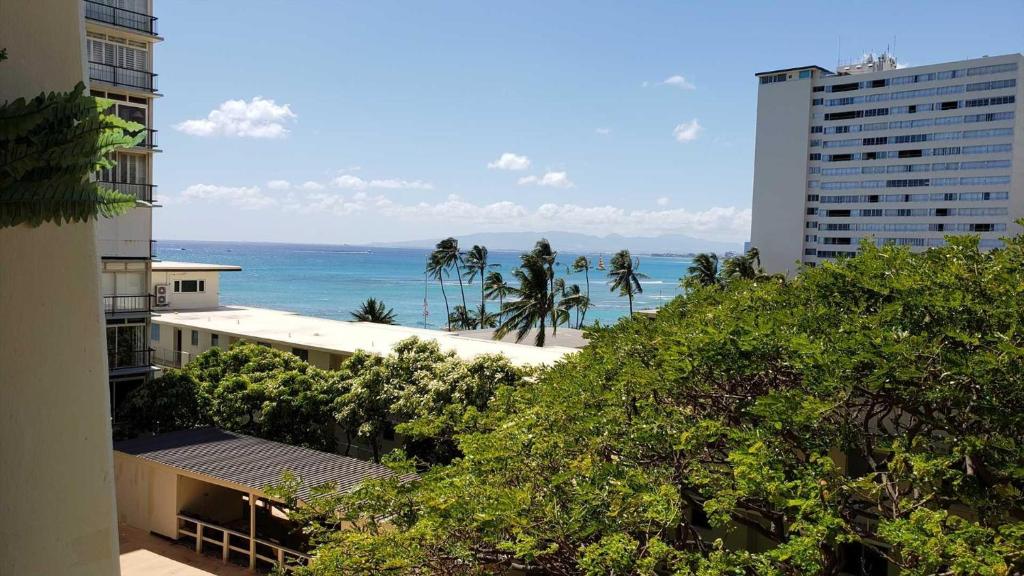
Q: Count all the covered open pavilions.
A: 1